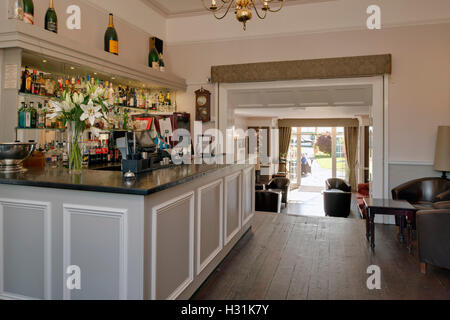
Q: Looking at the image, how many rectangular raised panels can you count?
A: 6